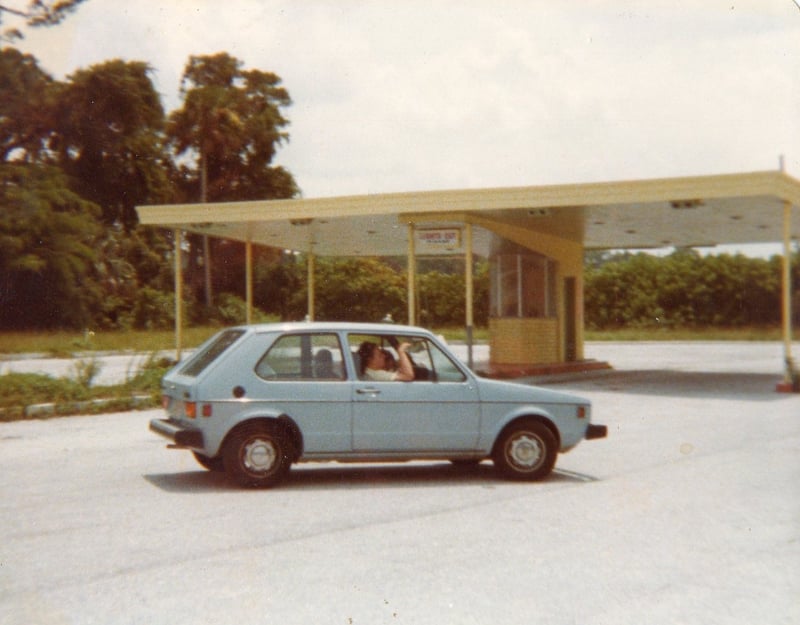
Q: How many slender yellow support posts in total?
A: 6